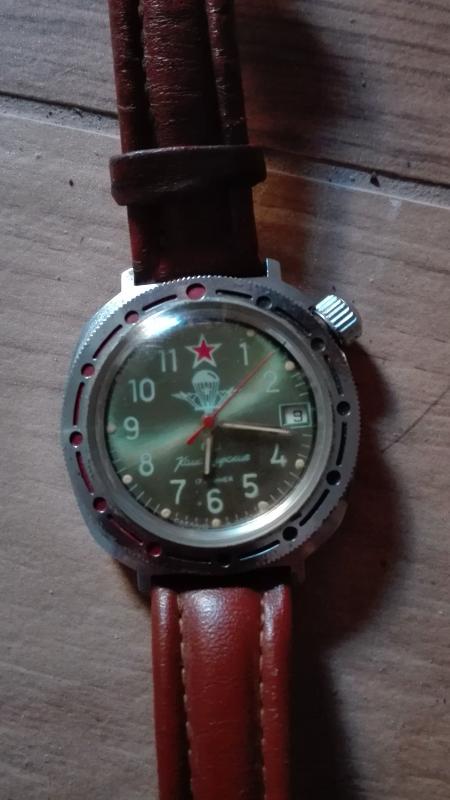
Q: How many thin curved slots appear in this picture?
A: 12